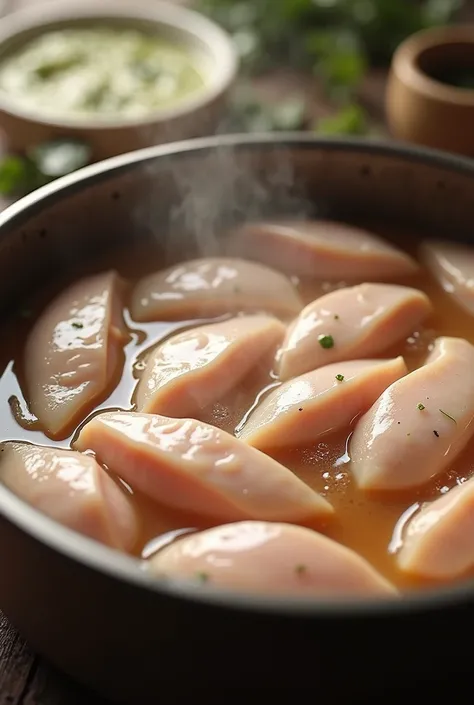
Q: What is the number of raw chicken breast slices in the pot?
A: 12